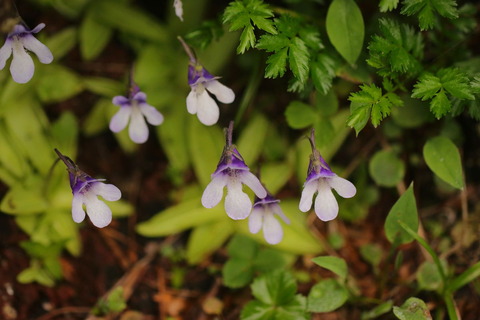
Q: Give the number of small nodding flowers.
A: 7